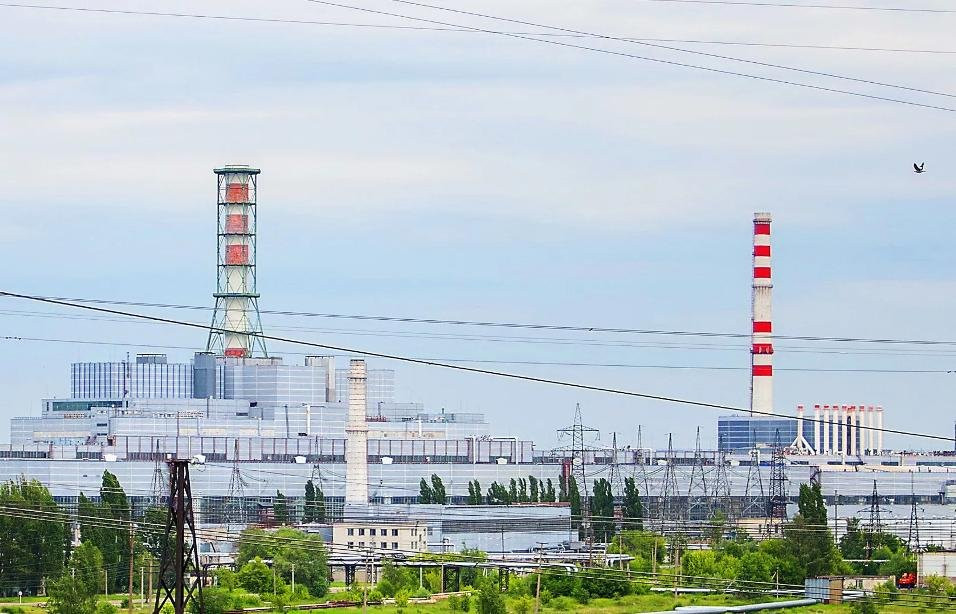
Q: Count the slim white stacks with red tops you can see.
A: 9